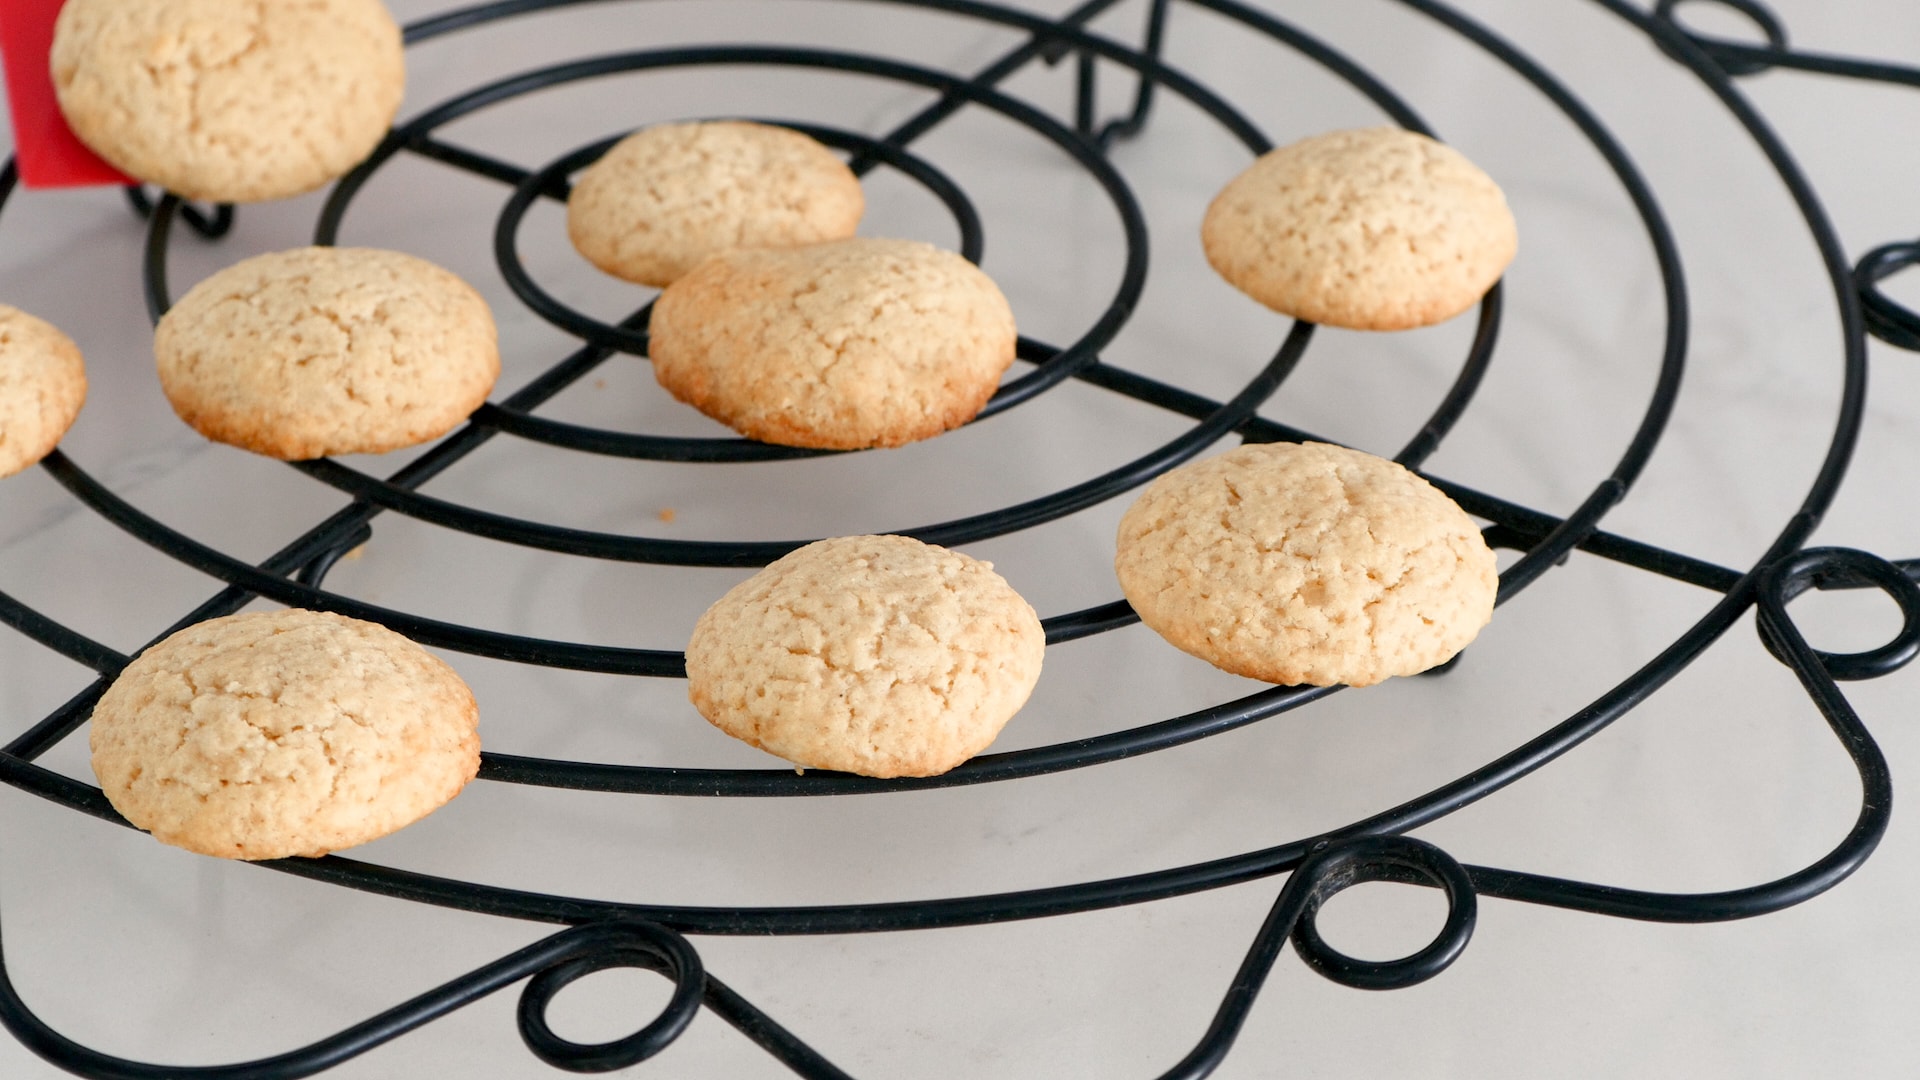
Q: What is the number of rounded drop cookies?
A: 9